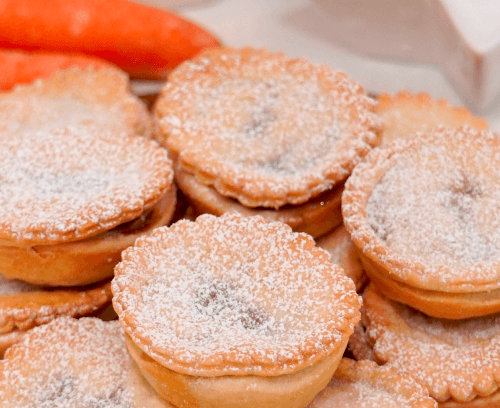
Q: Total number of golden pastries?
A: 11